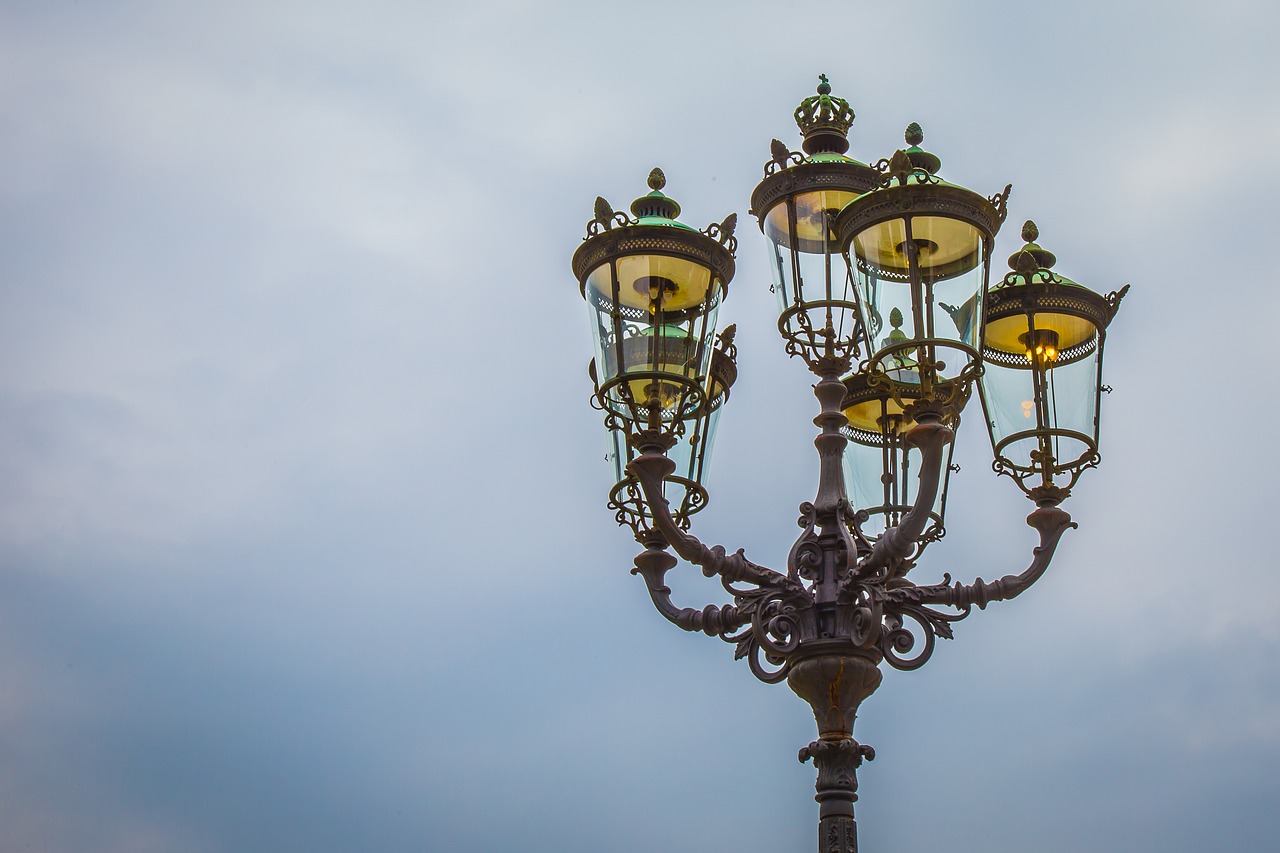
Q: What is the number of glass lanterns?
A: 6